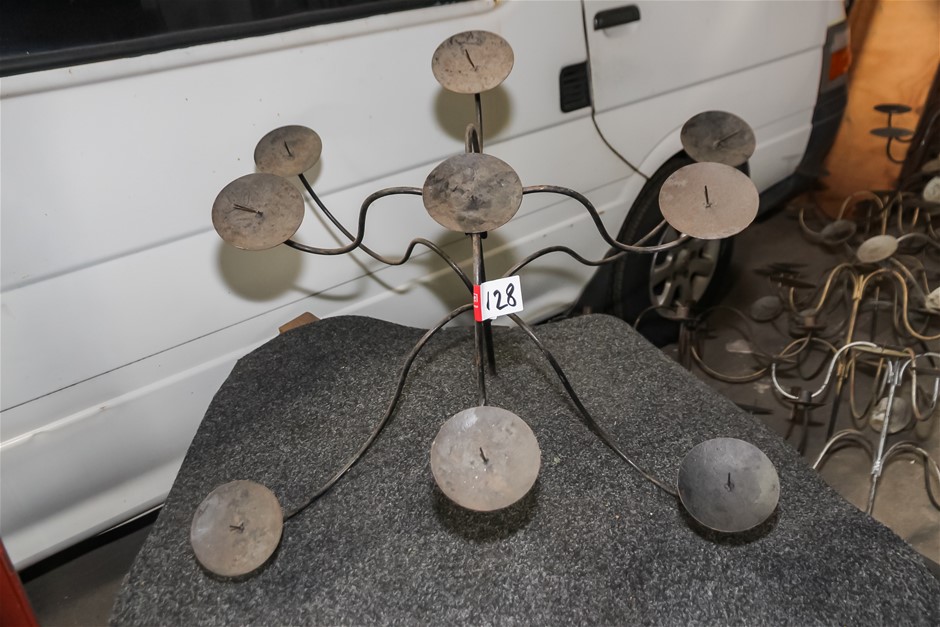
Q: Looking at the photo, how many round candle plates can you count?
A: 9